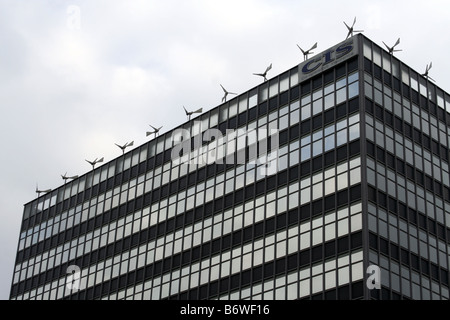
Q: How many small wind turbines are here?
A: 12